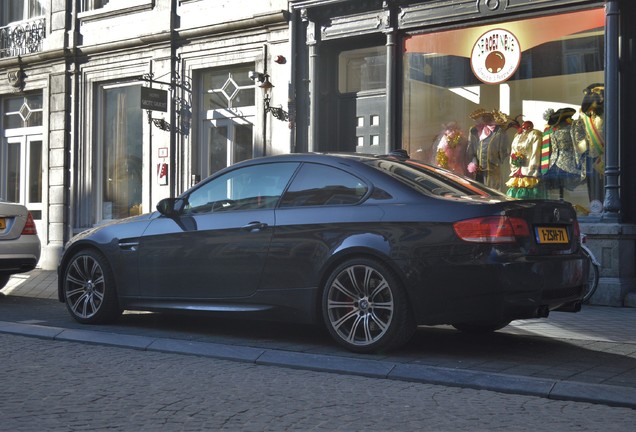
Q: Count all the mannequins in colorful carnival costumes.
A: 5